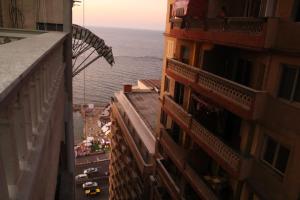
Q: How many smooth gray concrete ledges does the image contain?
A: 1